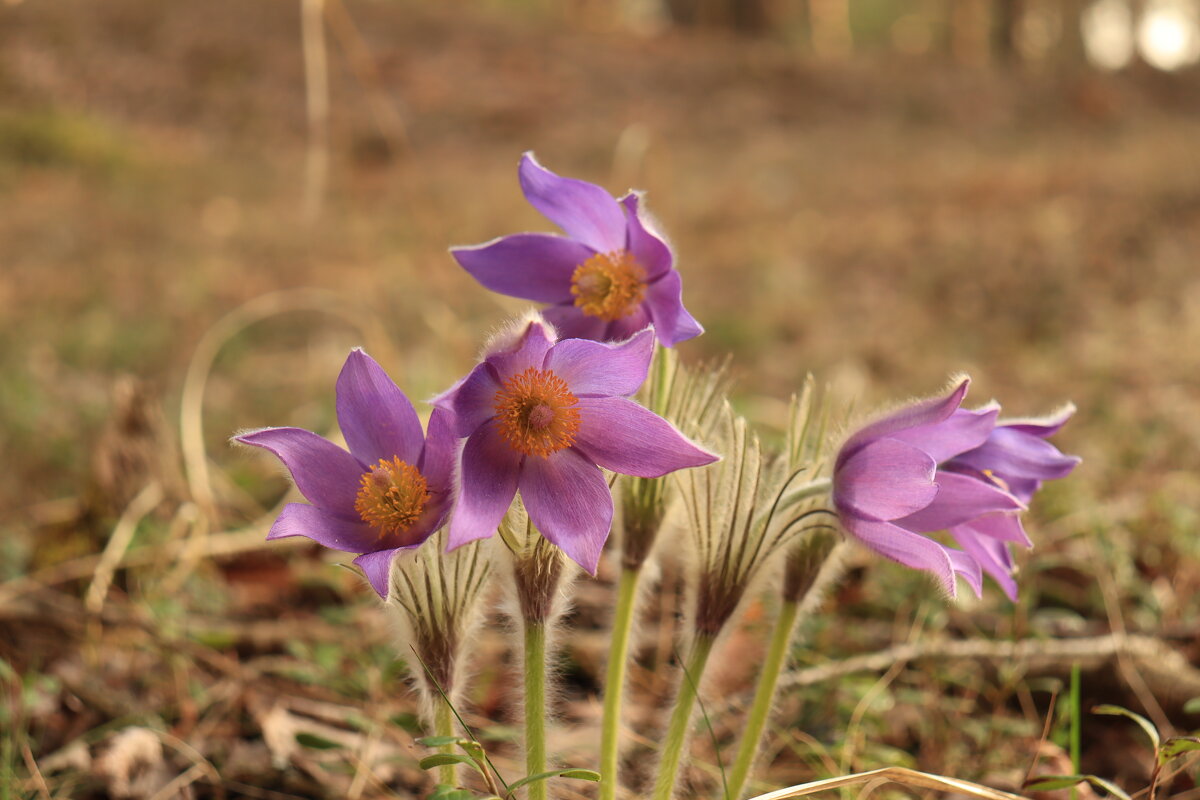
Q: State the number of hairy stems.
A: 5